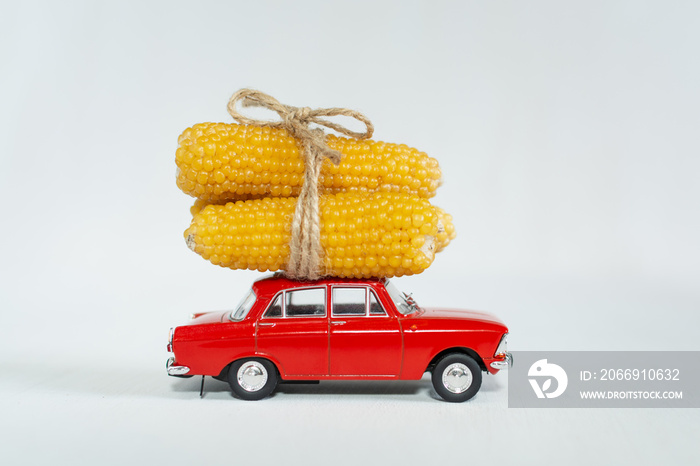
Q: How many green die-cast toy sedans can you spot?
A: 0